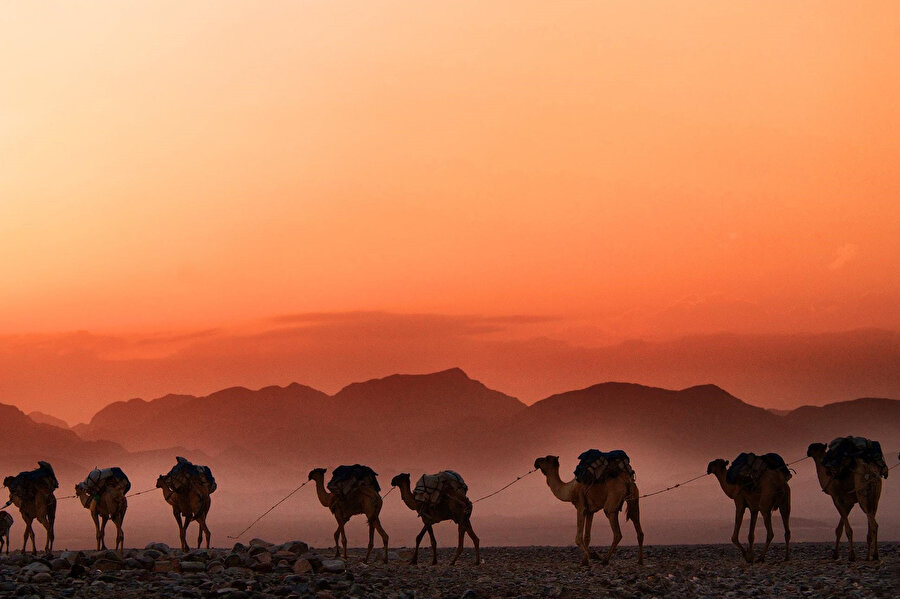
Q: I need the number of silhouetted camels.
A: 8